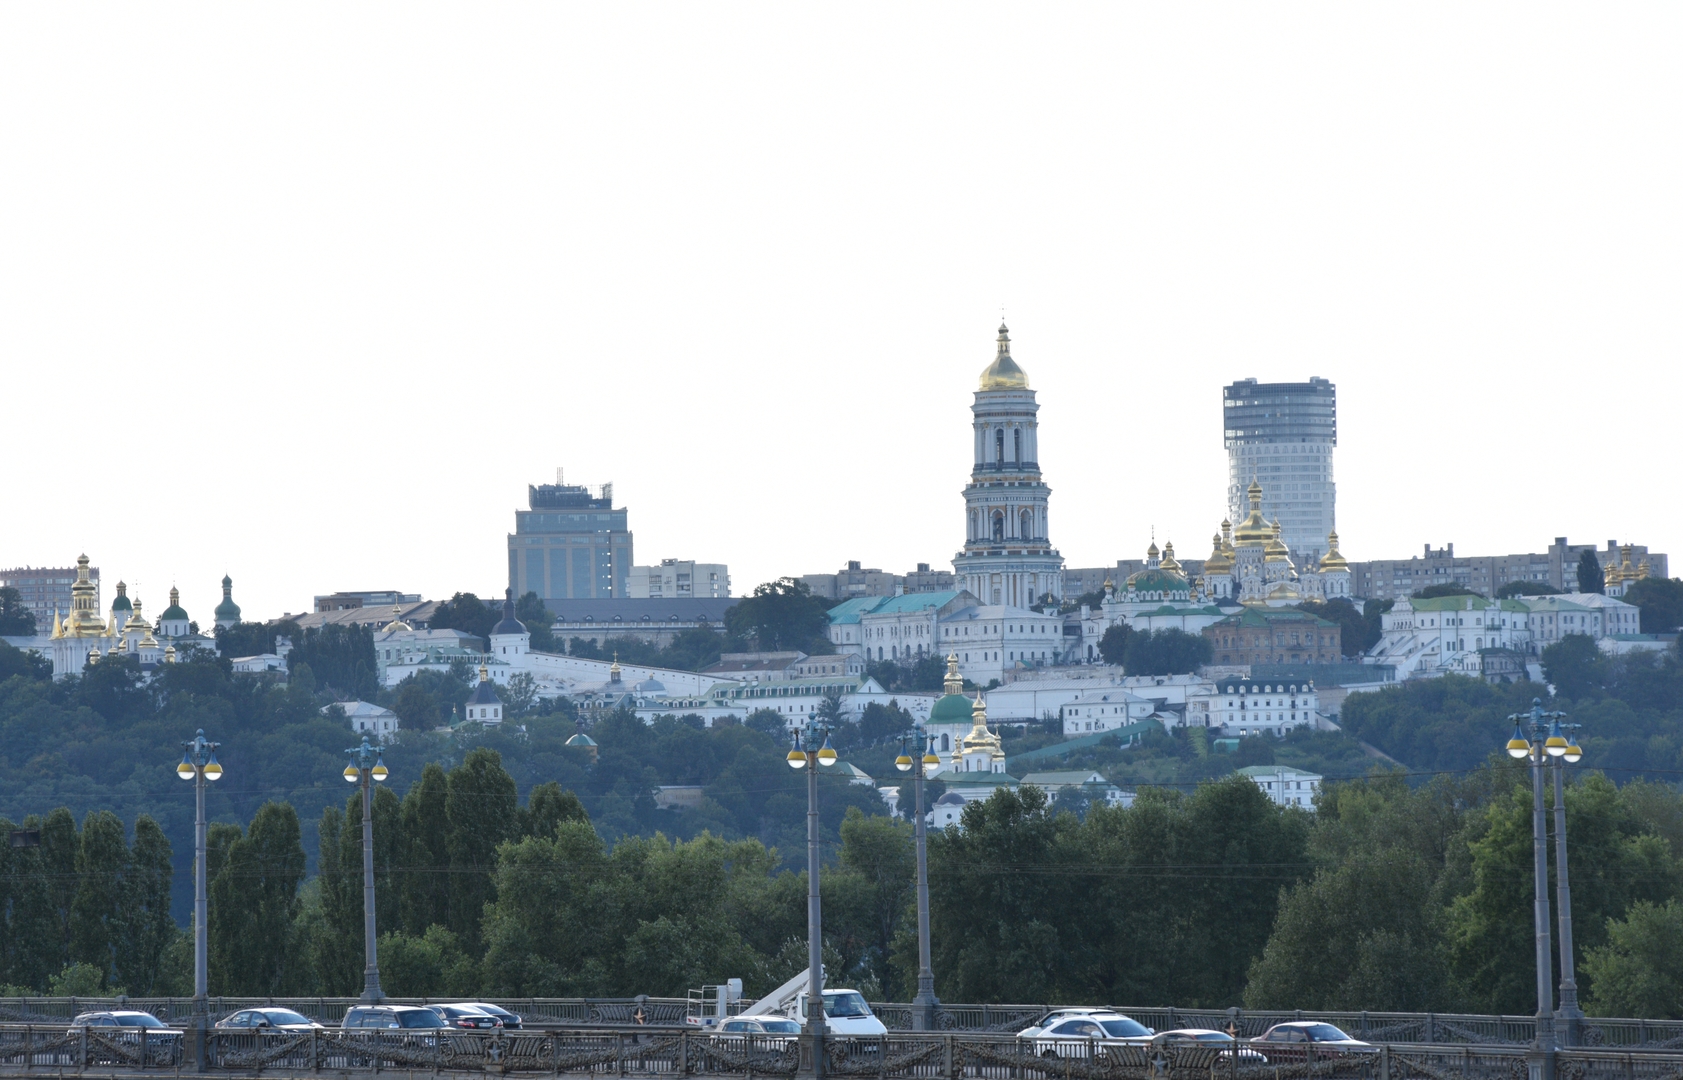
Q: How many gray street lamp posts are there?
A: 6